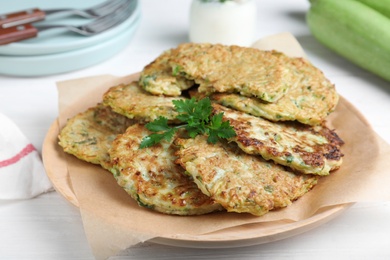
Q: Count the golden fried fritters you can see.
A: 8